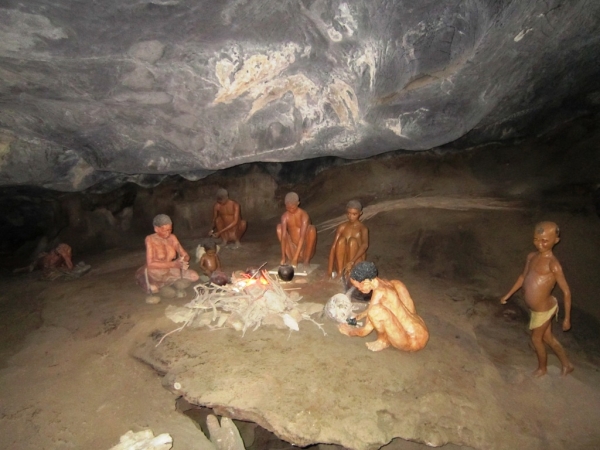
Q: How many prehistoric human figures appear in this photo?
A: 8